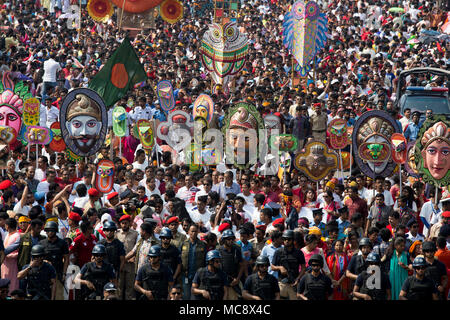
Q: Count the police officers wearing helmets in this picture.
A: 15